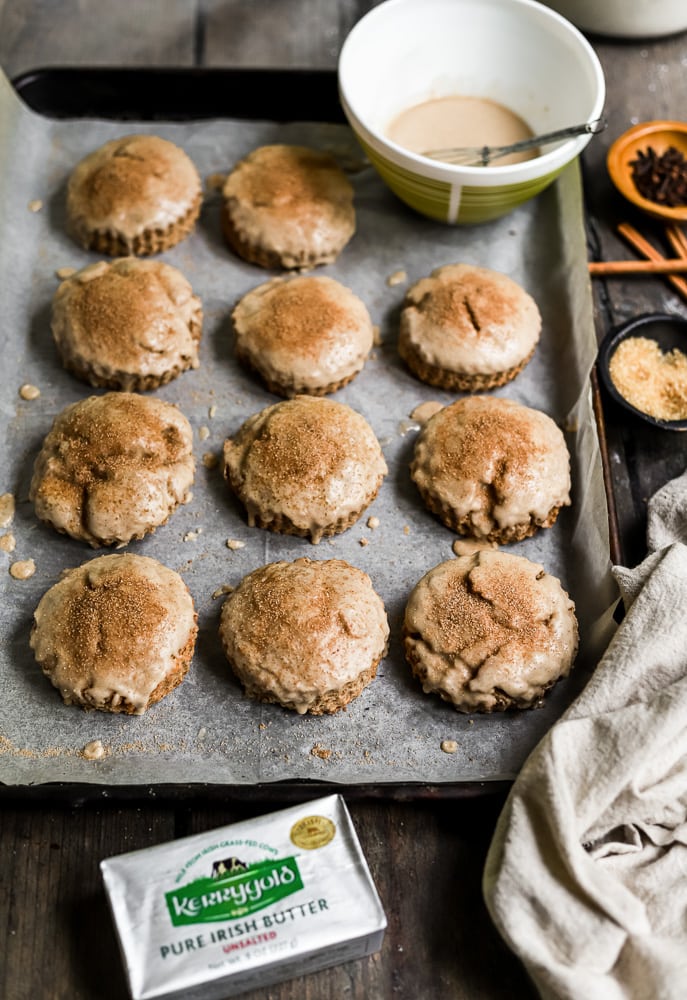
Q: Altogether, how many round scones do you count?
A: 11